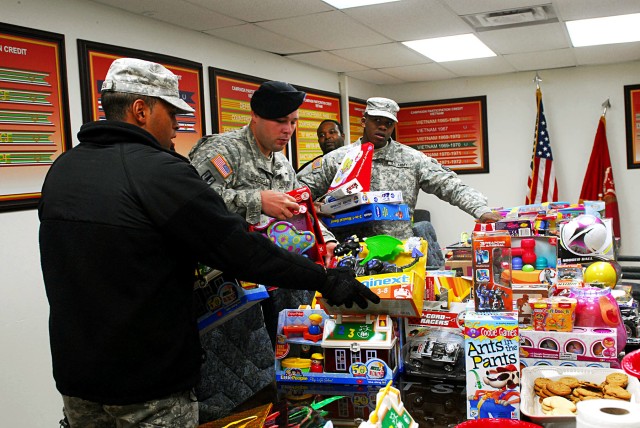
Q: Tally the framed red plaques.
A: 7